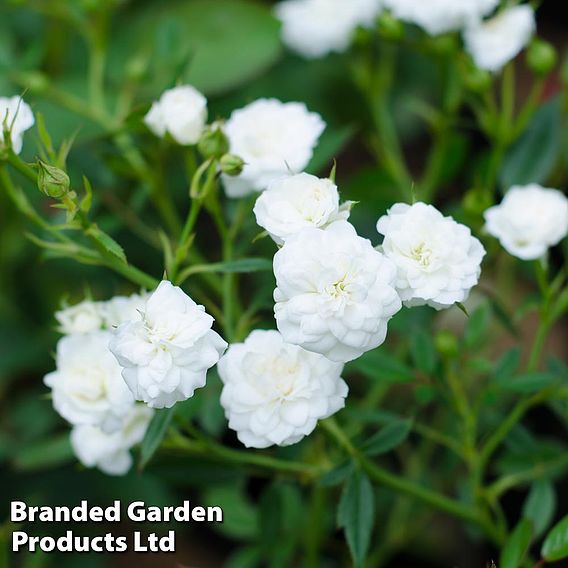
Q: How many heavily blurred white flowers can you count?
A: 3